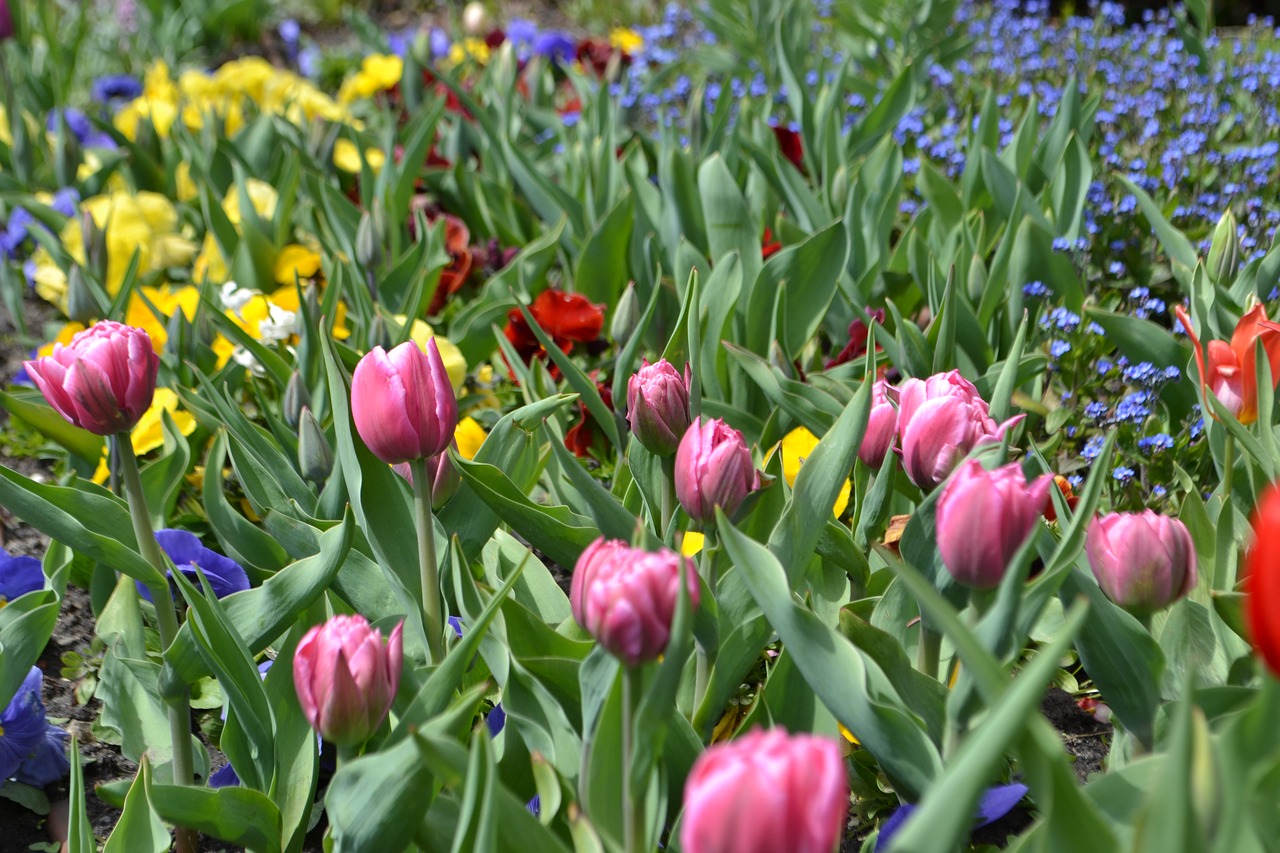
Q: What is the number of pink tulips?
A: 12